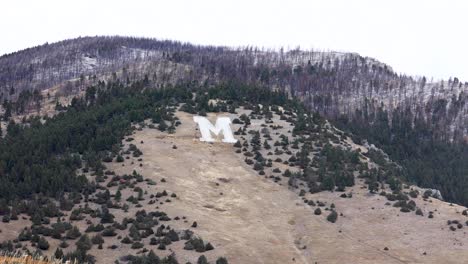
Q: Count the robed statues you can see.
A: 0